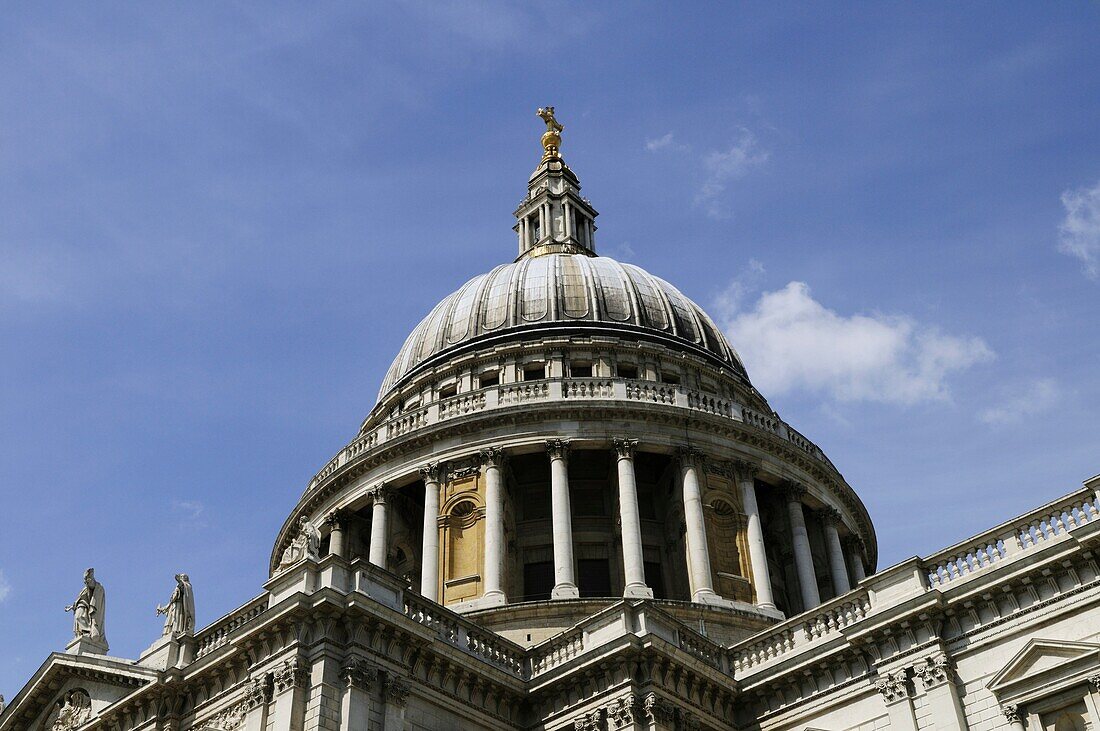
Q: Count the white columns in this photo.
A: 11